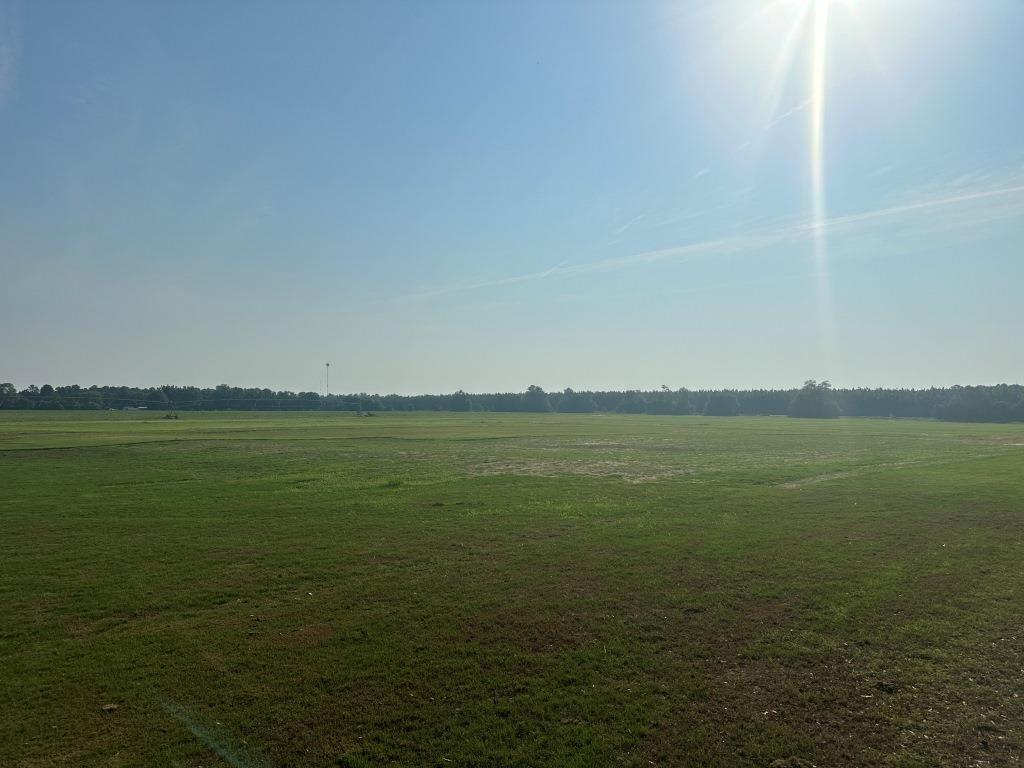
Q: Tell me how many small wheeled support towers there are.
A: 2